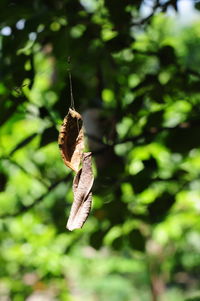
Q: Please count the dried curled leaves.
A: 2